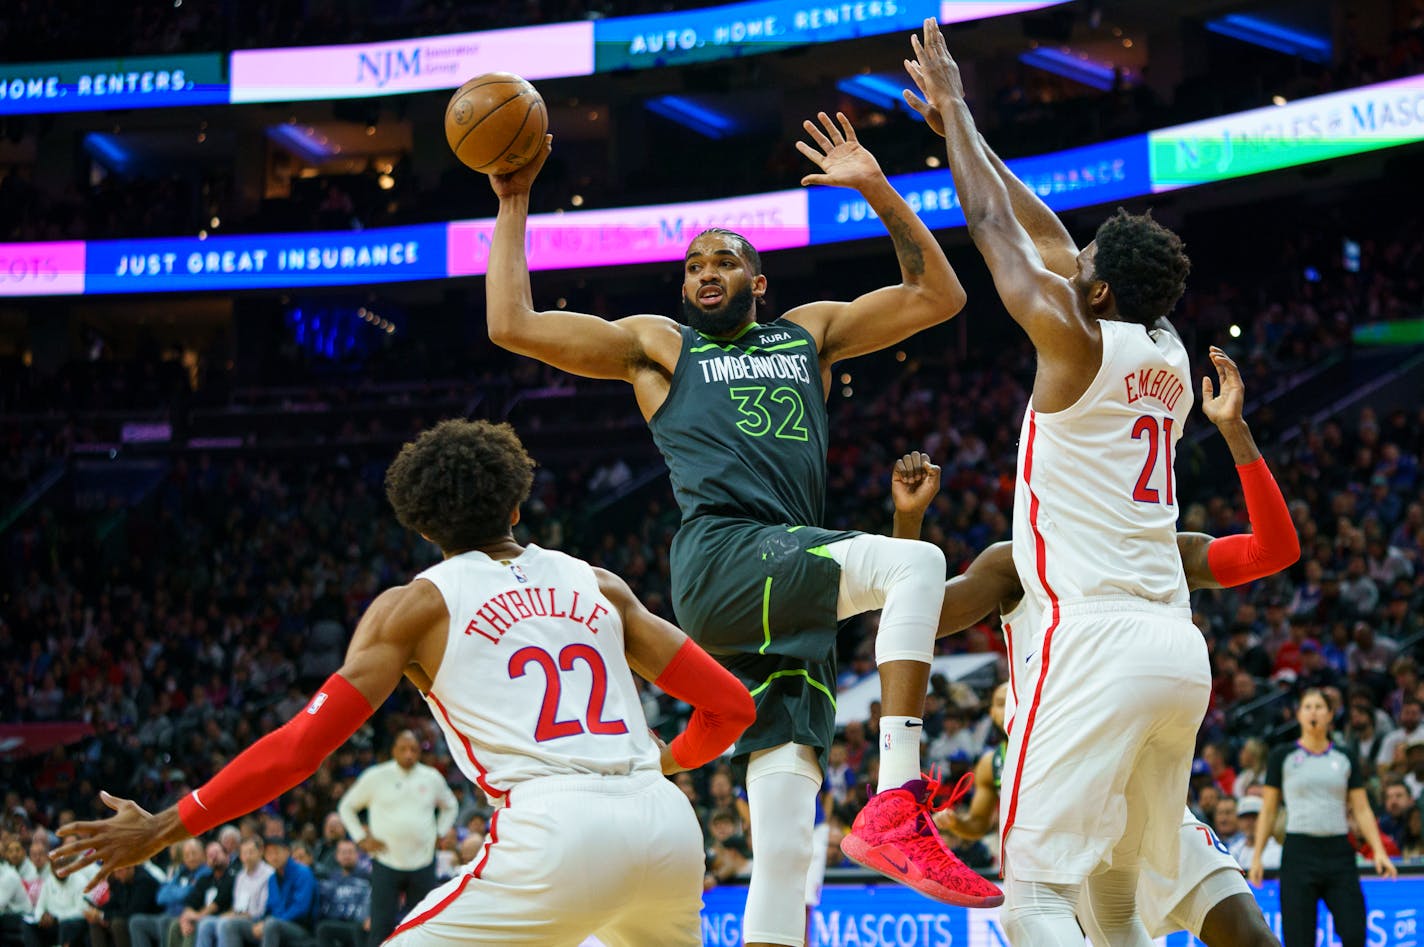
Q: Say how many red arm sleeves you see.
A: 3